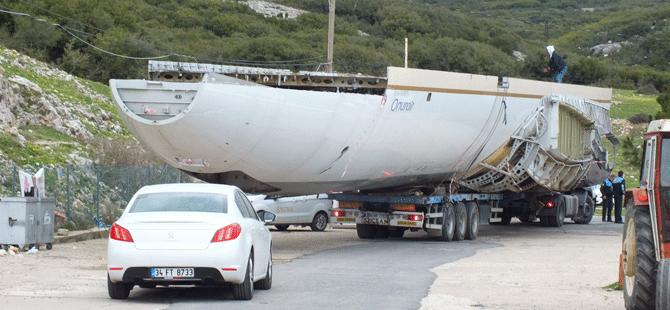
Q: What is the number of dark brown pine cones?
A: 0